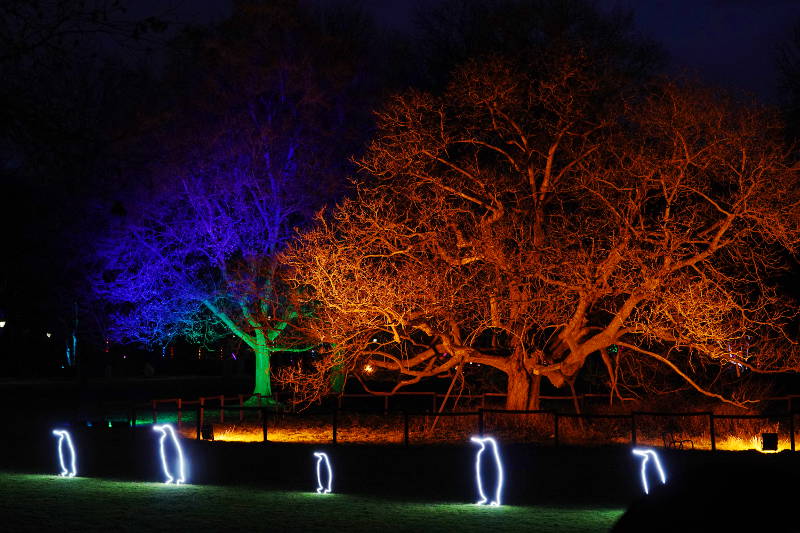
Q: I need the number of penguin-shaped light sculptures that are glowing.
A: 5